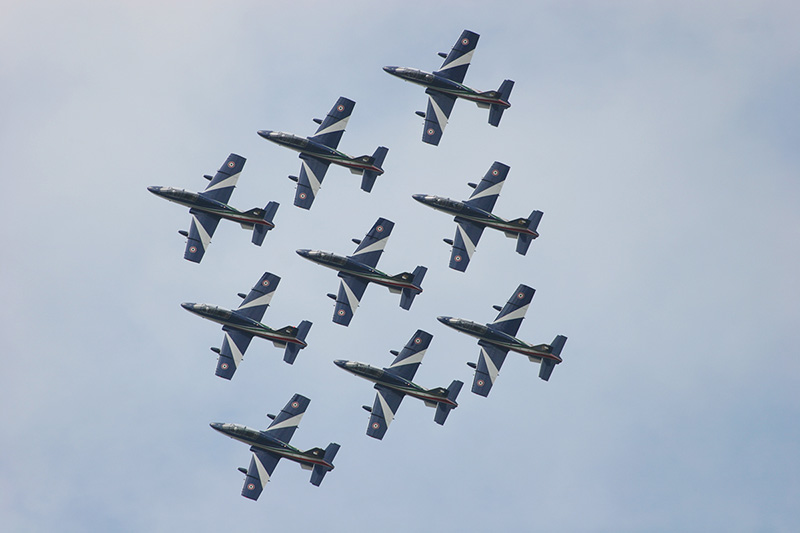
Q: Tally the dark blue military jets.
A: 9